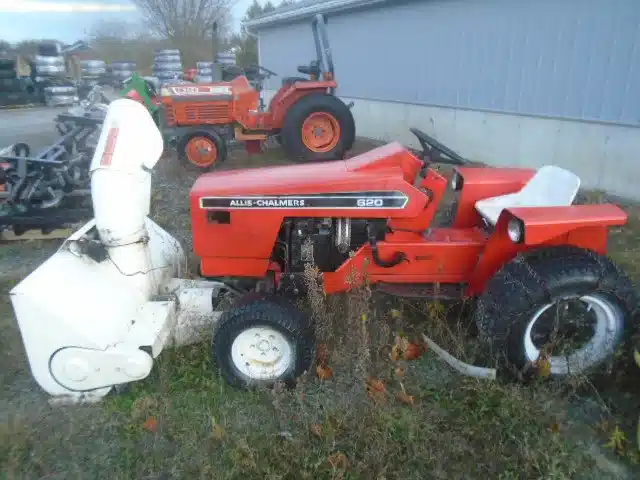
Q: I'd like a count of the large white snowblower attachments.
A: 1